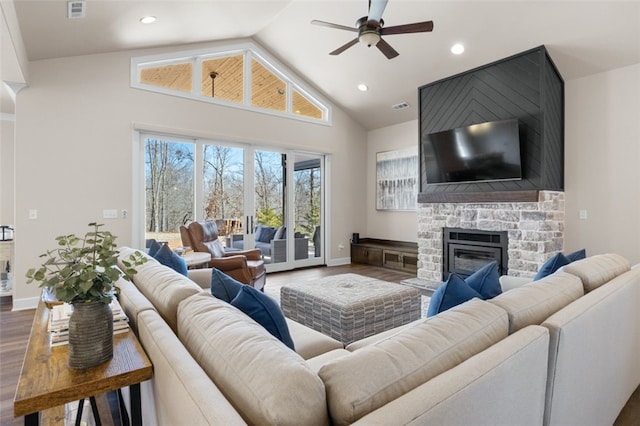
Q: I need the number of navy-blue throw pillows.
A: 8